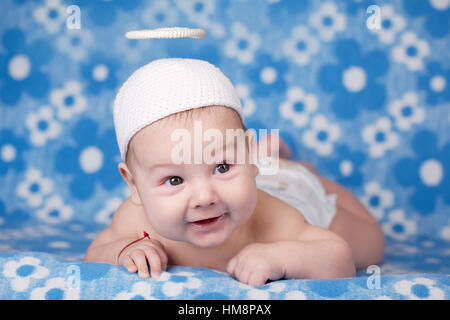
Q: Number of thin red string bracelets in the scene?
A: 1